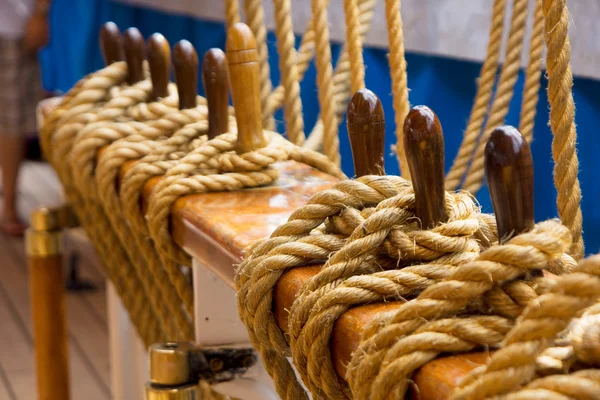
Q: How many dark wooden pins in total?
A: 8